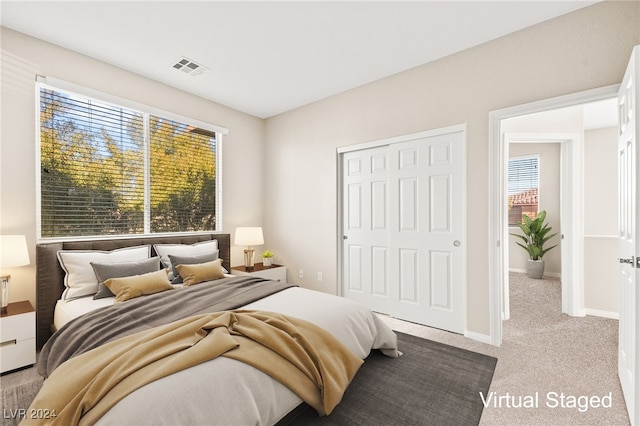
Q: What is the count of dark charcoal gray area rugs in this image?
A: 1